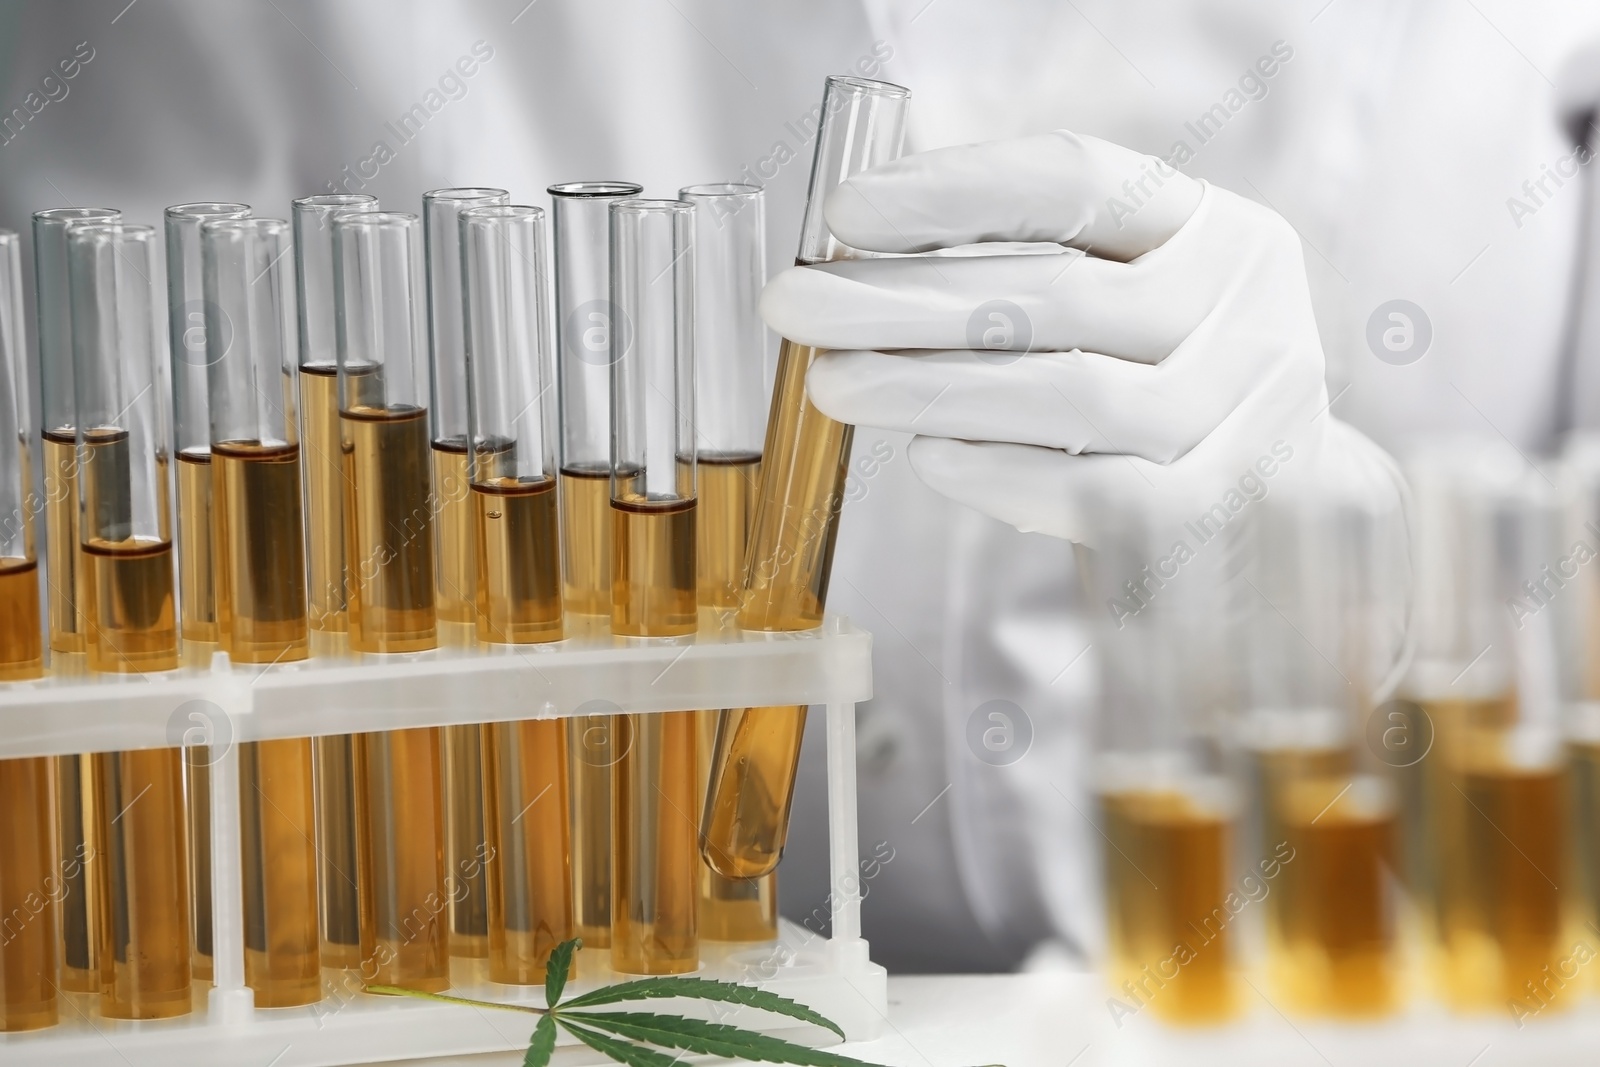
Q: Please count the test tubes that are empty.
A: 0